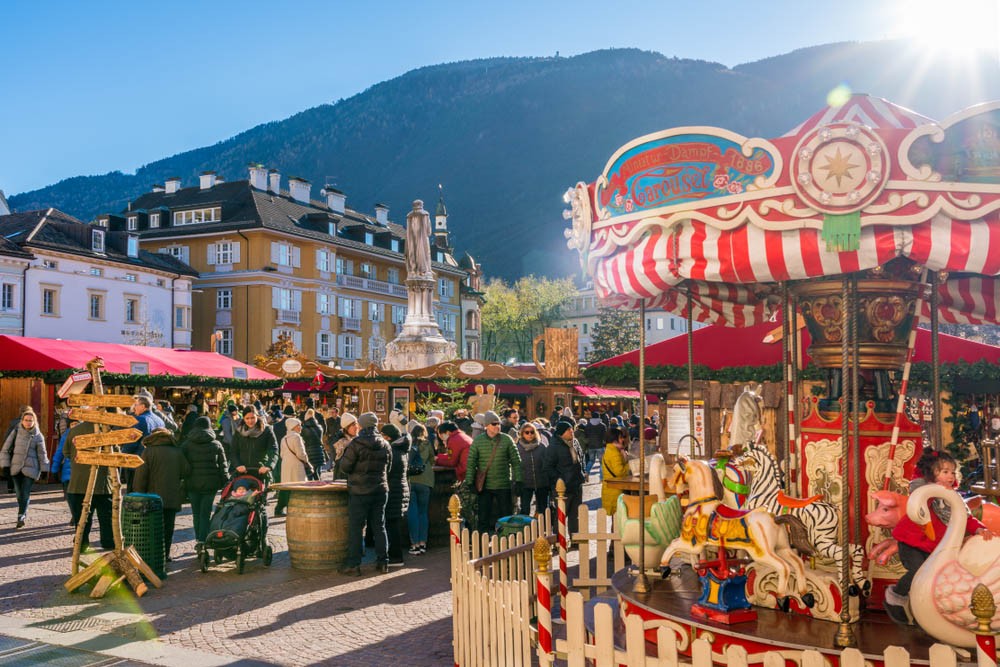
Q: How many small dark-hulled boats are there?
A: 0